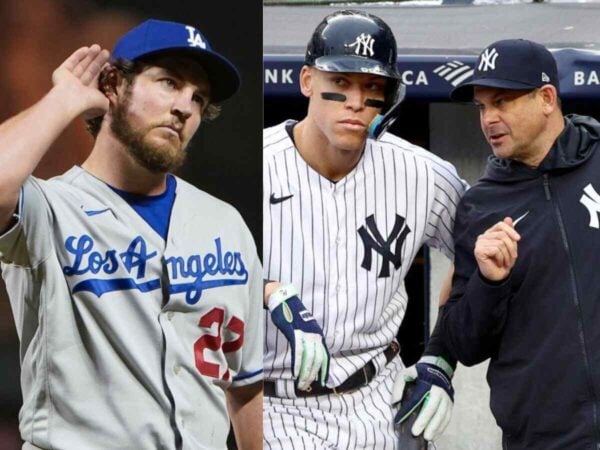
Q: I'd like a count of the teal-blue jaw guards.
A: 1